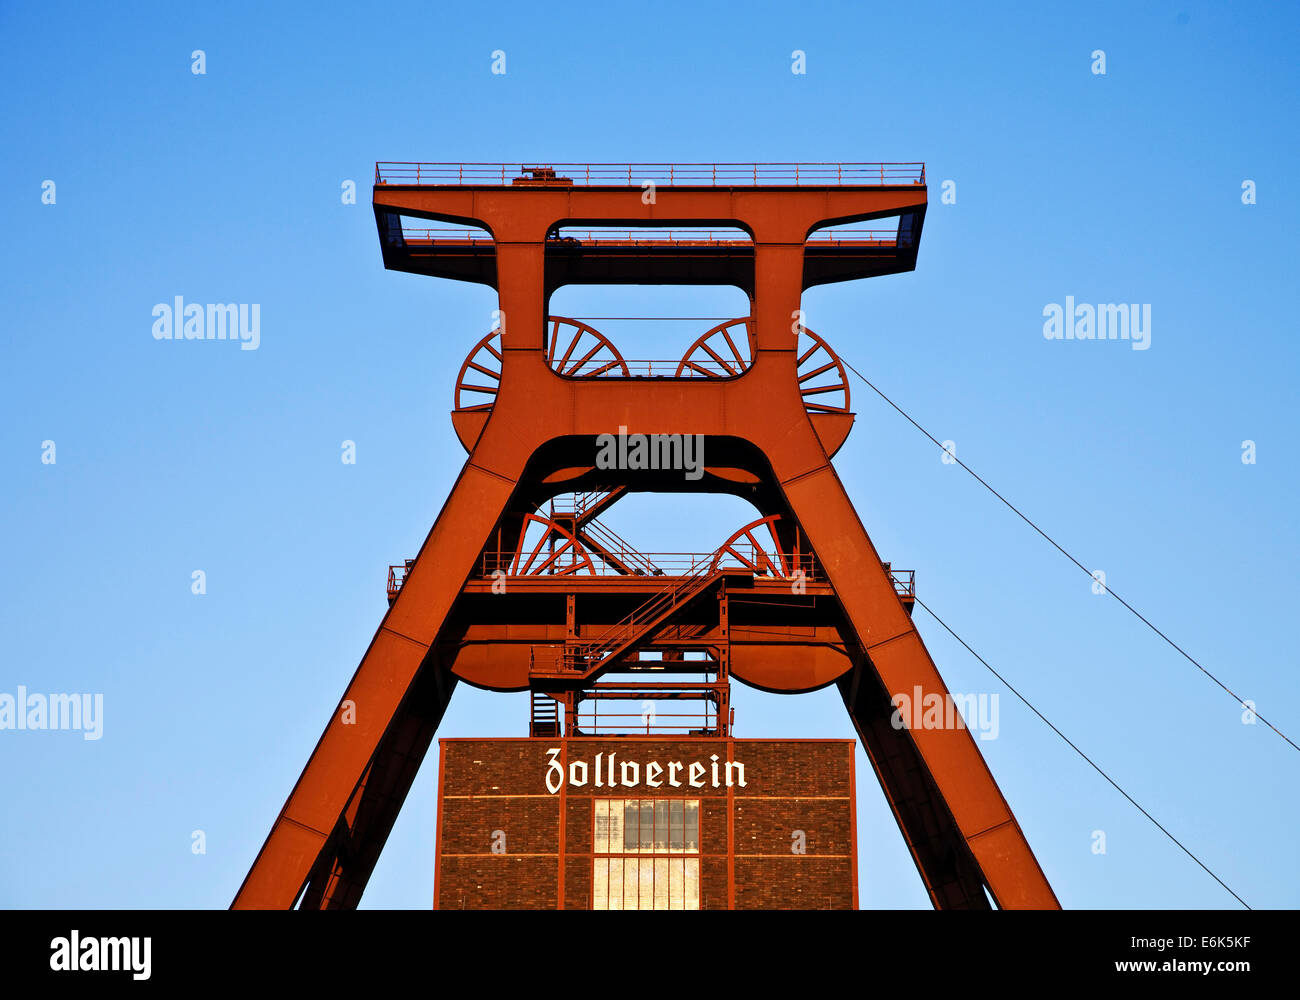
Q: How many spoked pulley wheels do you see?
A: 4